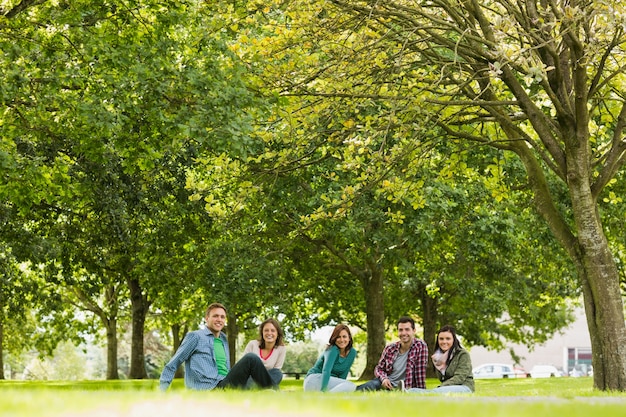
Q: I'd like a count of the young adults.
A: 5